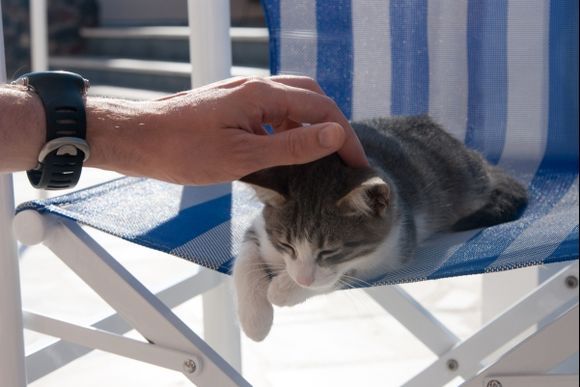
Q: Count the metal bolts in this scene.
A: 4